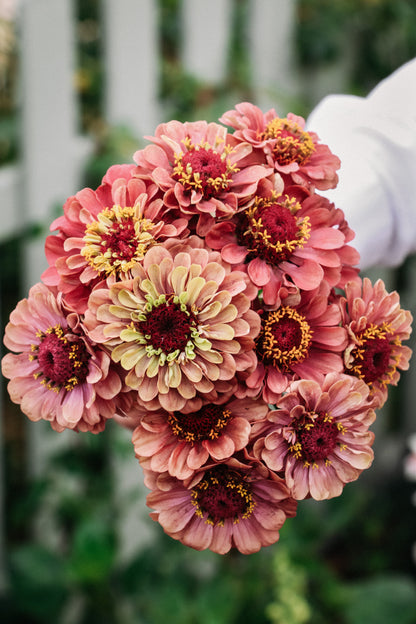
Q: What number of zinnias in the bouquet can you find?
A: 11